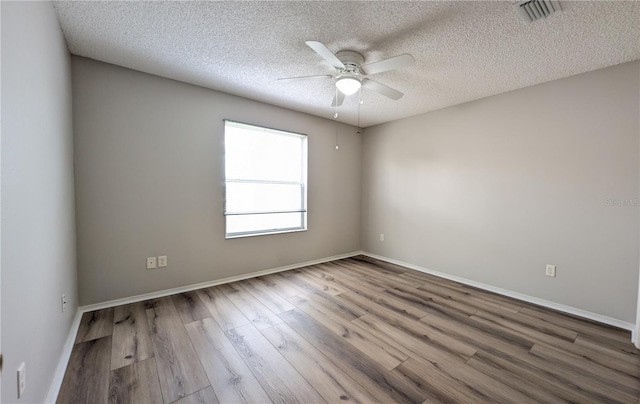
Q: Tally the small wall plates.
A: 6